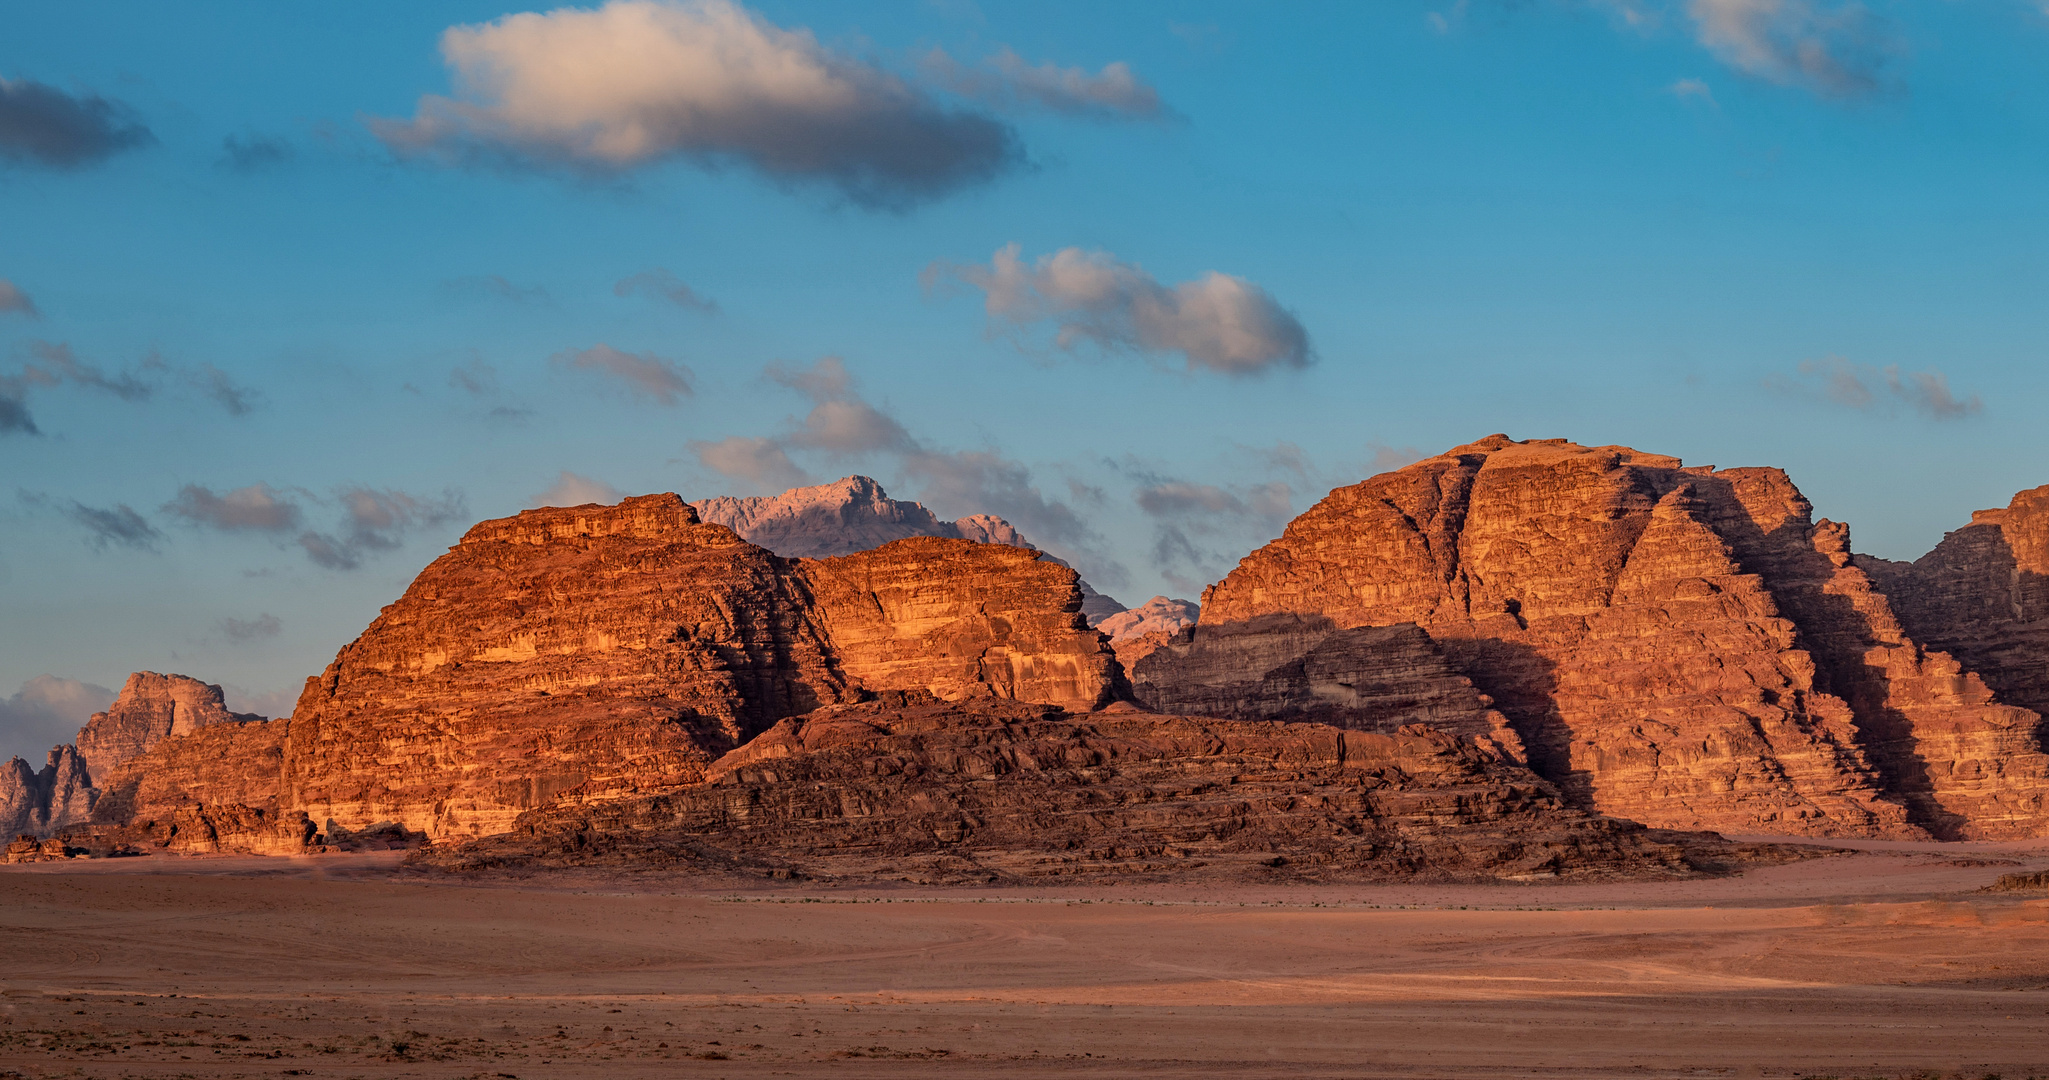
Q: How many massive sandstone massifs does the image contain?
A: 2